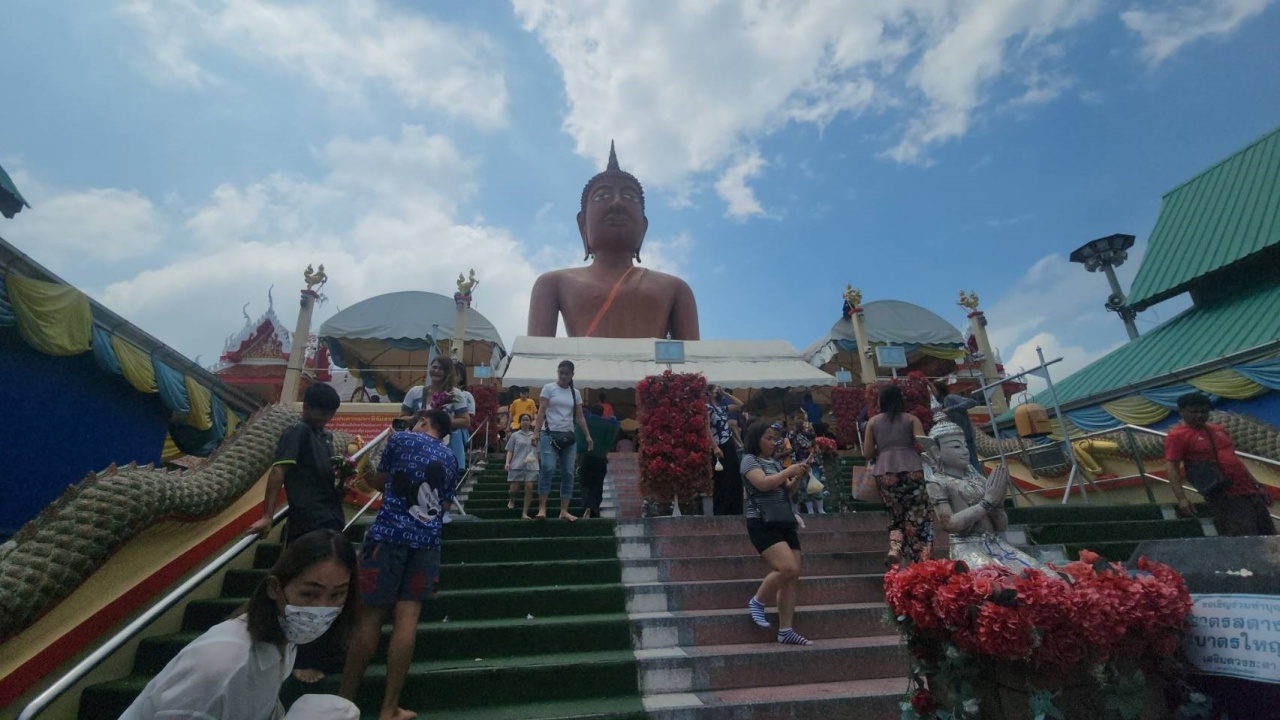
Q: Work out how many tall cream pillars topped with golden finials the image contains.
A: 4